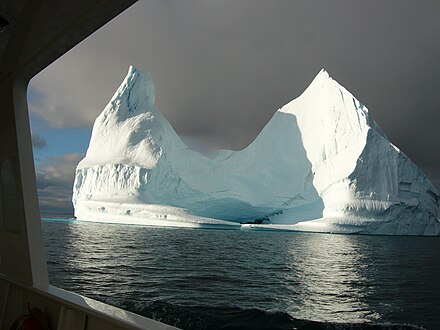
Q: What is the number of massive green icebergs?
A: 0